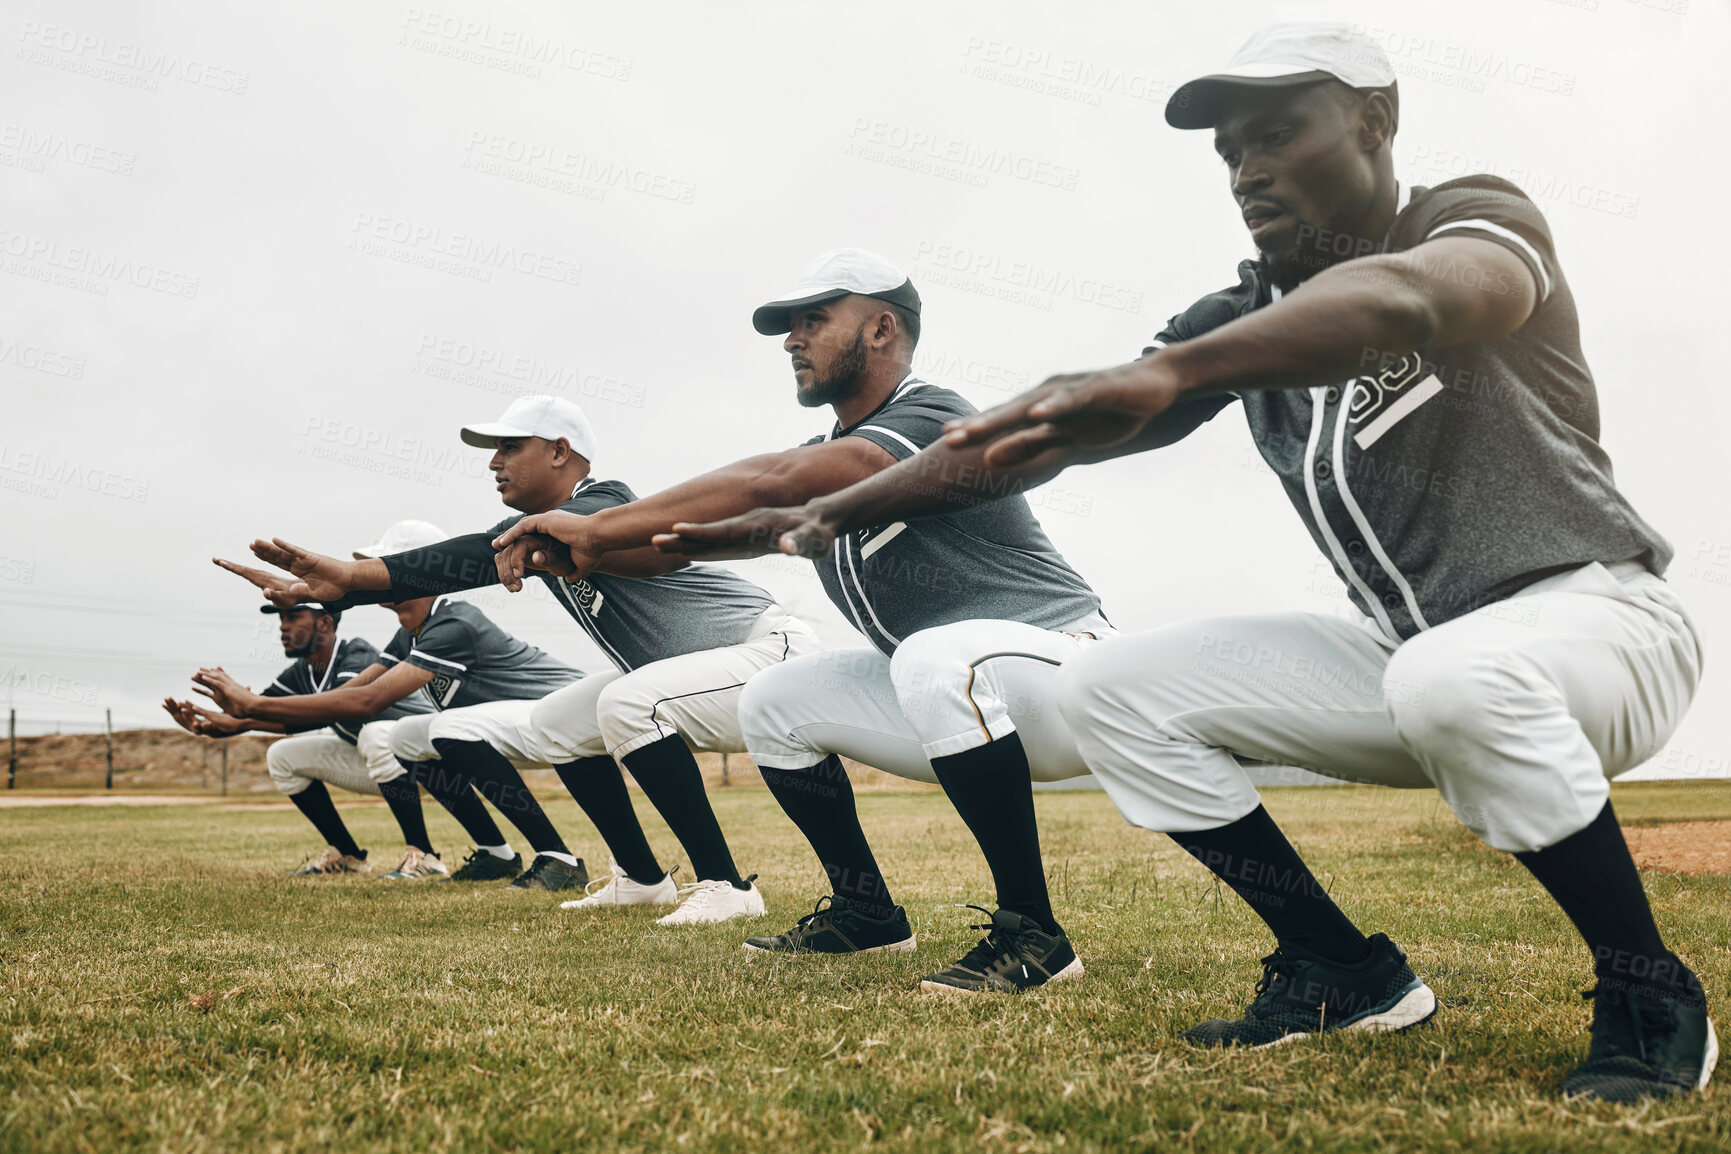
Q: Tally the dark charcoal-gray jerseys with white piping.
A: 5